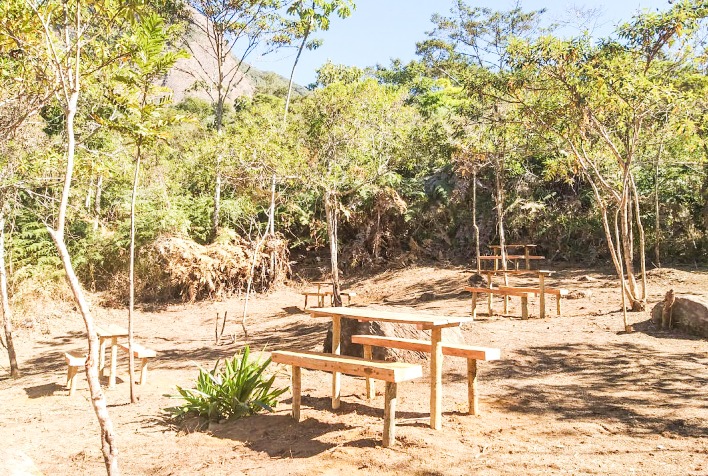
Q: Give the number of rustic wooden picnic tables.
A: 5